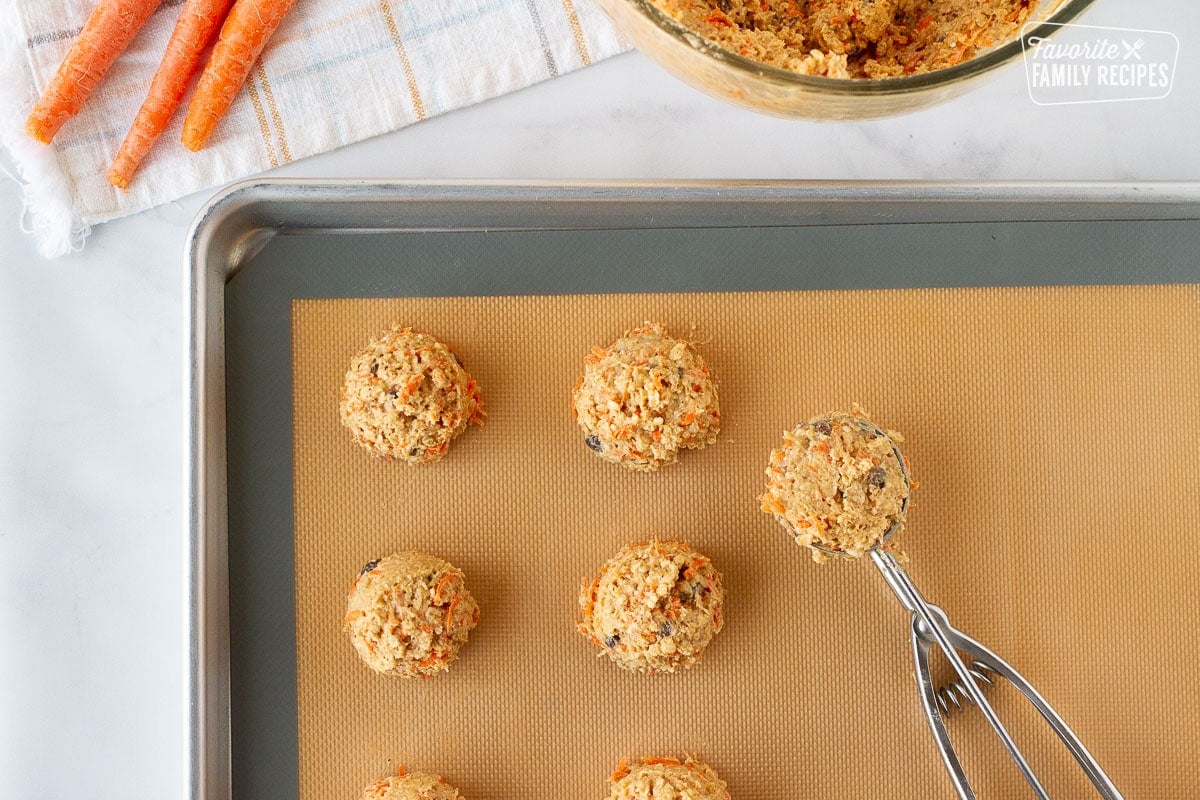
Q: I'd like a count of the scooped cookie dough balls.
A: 7